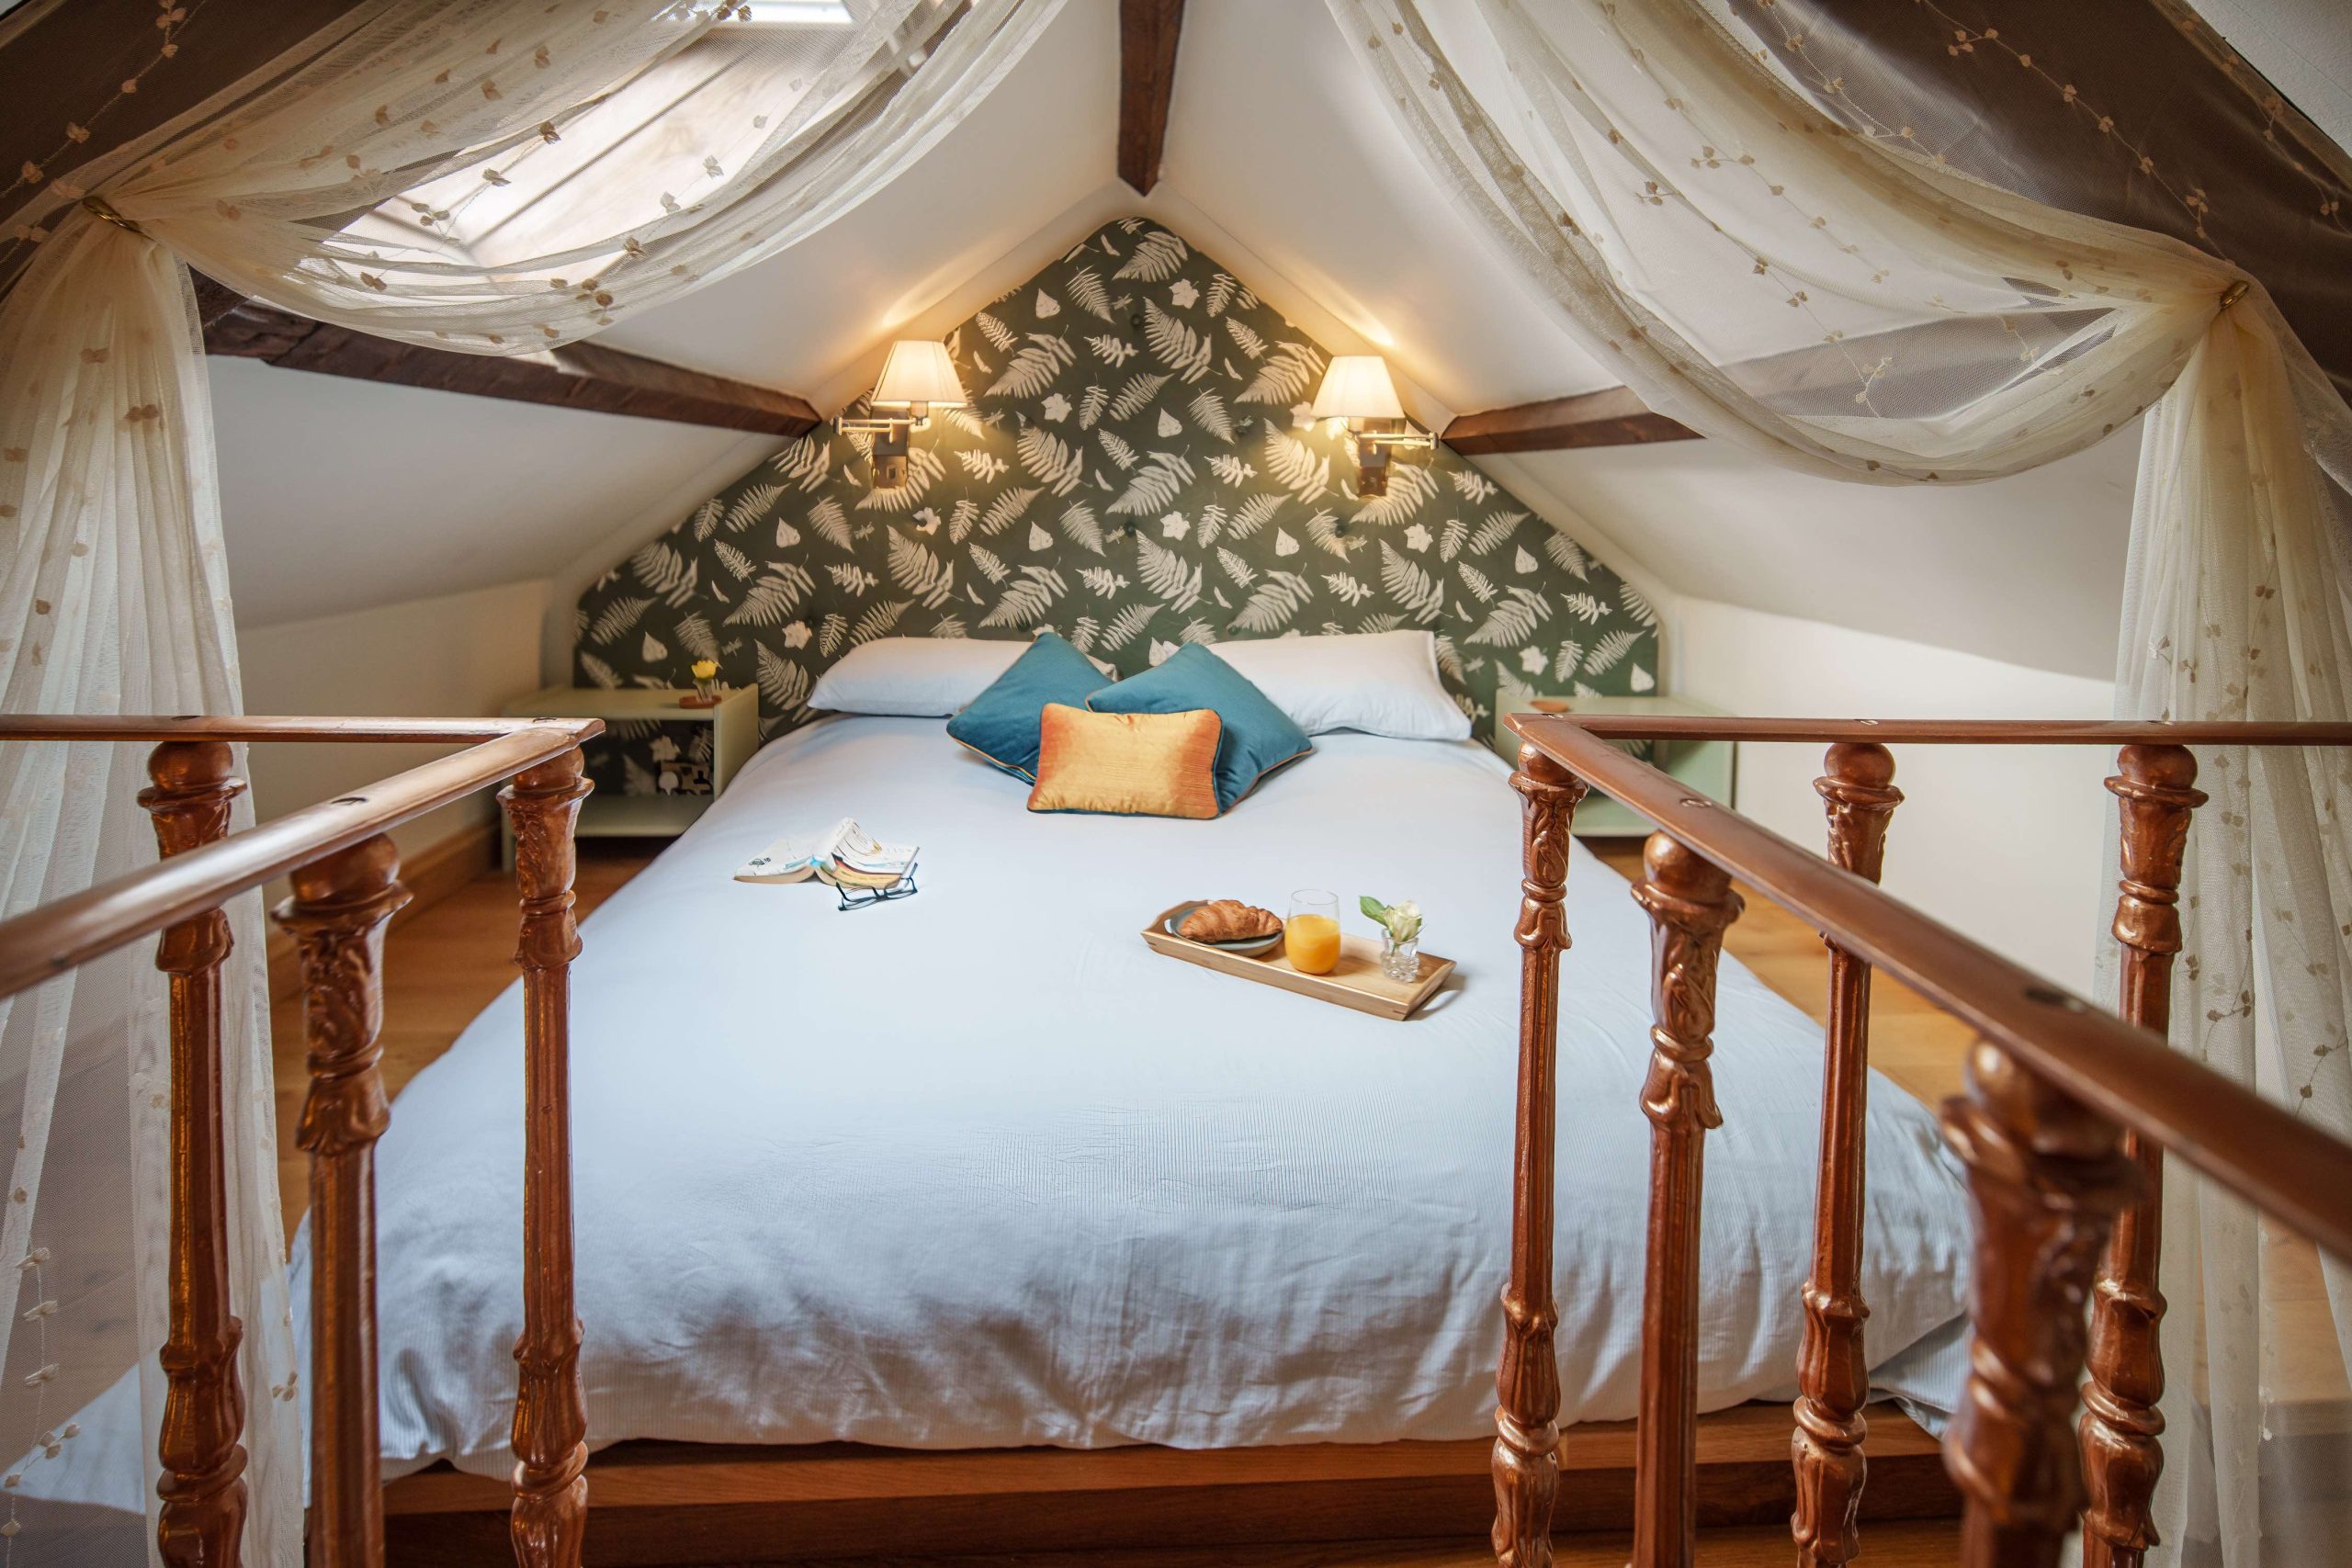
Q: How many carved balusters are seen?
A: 8